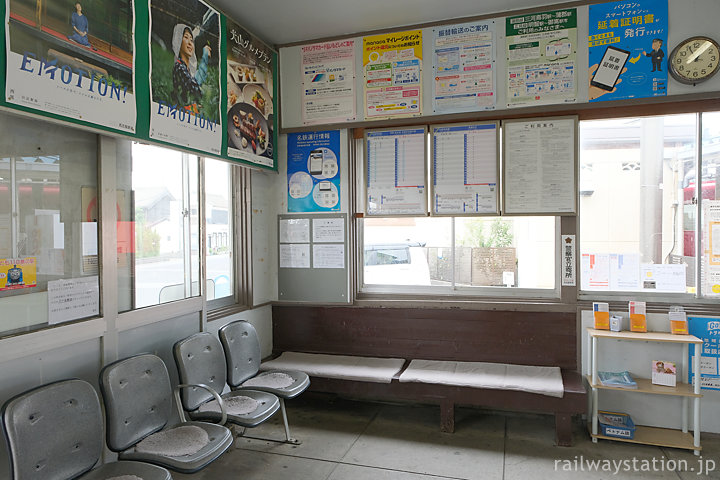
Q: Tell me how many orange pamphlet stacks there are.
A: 3